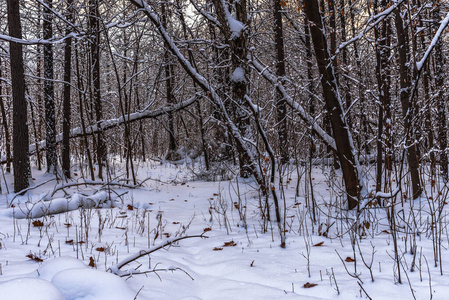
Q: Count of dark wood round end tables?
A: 0